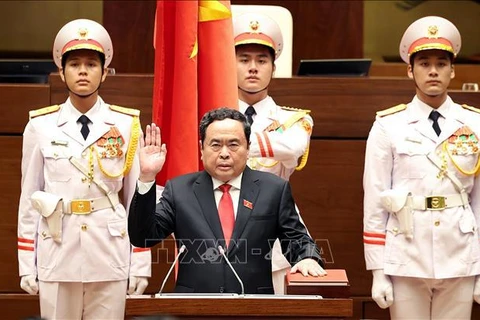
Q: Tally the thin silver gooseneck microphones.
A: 2